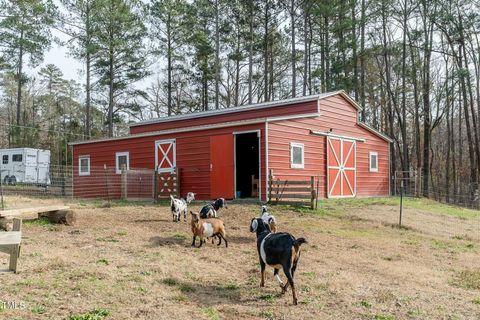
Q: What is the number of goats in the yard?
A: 5